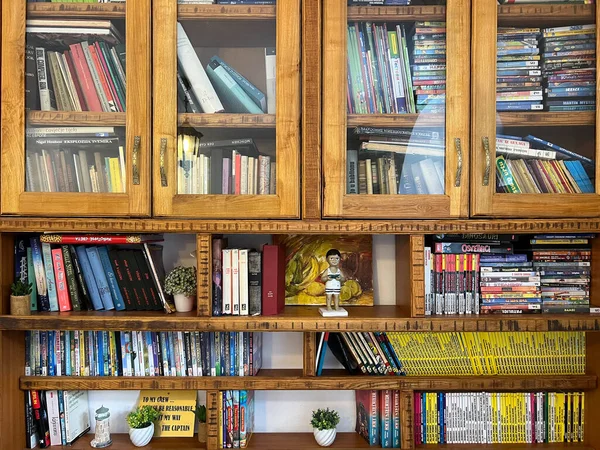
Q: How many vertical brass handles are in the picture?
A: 4